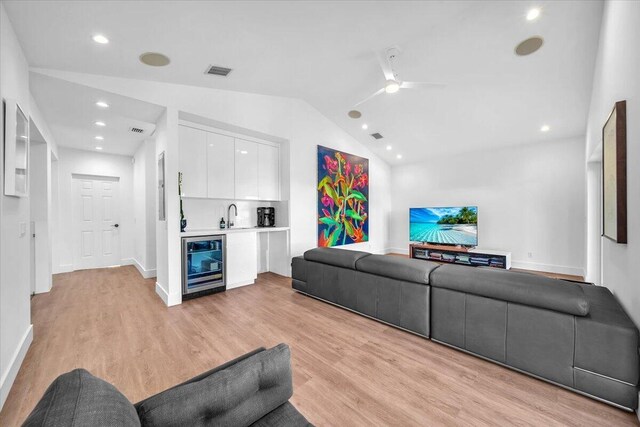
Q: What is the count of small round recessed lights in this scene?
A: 10